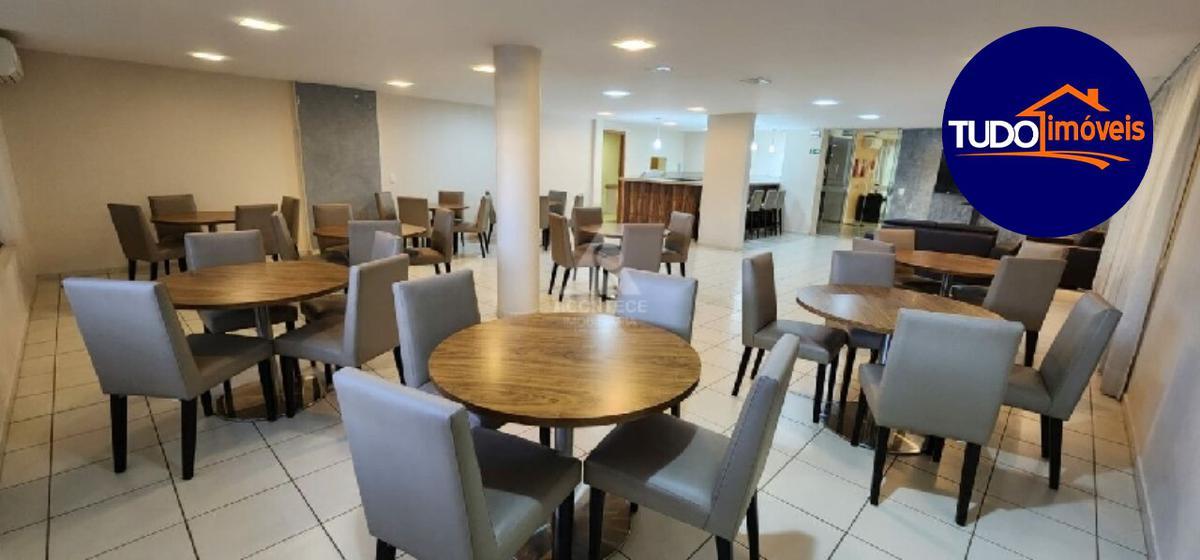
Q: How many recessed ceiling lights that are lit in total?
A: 11